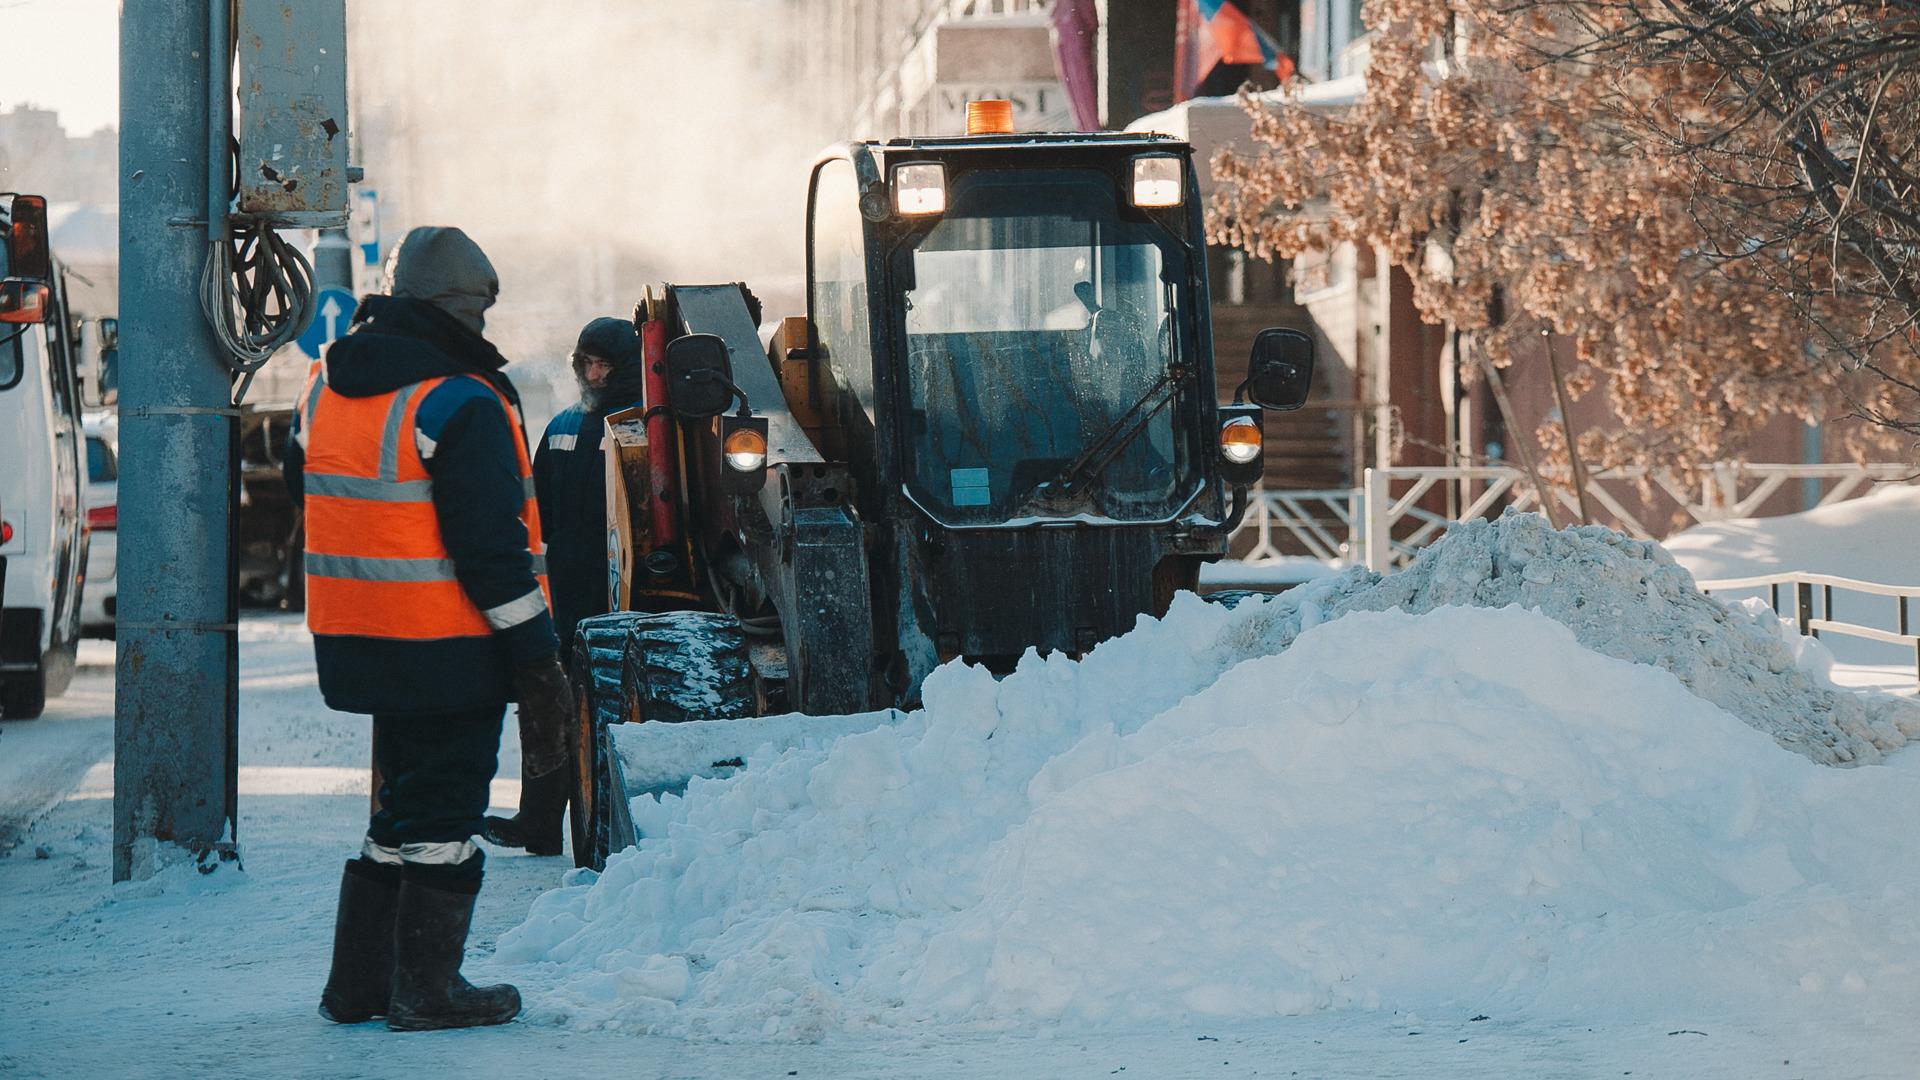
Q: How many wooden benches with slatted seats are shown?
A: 0